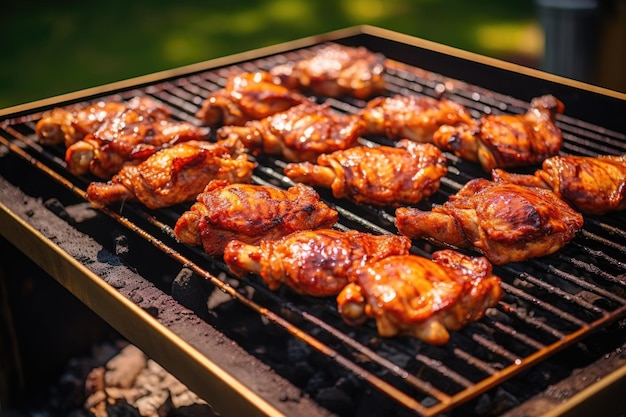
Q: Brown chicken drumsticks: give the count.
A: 14